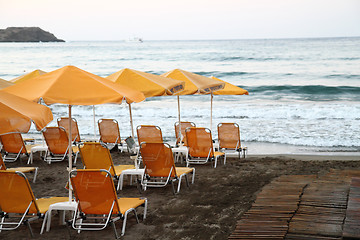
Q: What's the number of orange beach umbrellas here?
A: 7